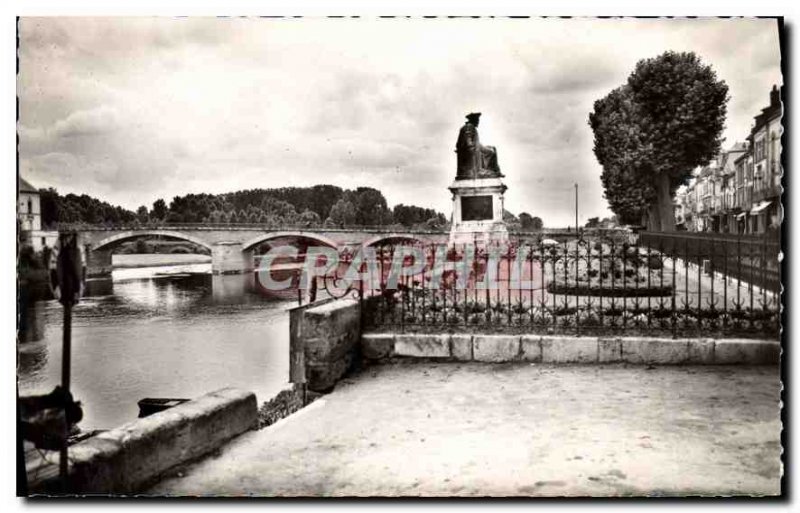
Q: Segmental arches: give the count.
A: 3